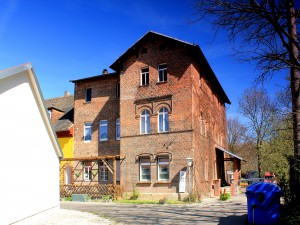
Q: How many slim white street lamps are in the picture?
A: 1